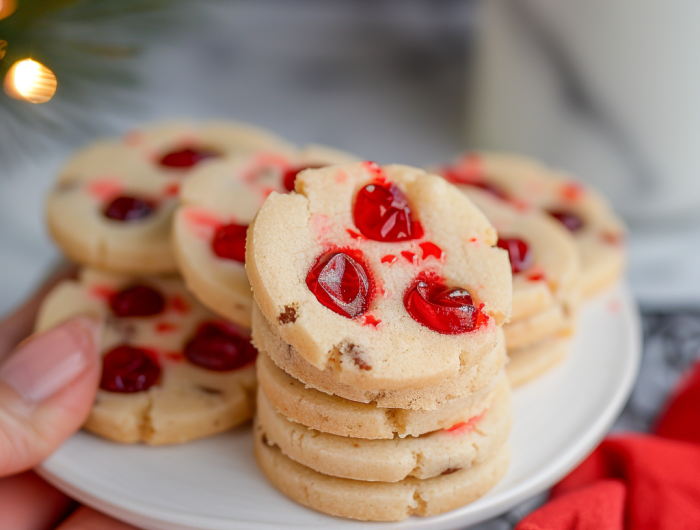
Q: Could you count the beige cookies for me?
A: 12